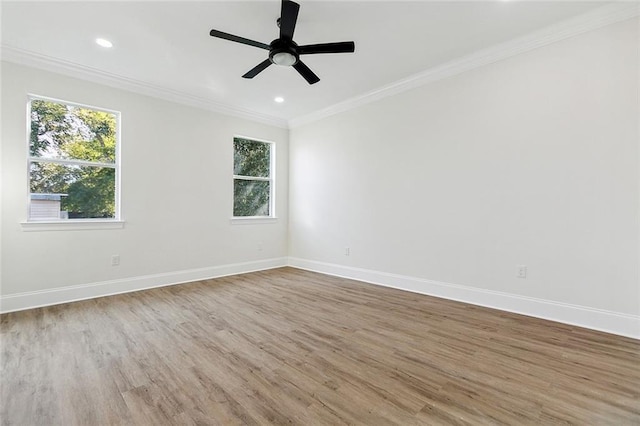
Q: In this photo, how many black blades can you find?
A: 5